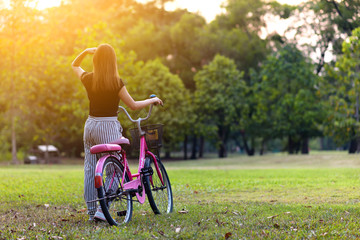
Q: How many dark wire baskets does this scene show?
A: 1